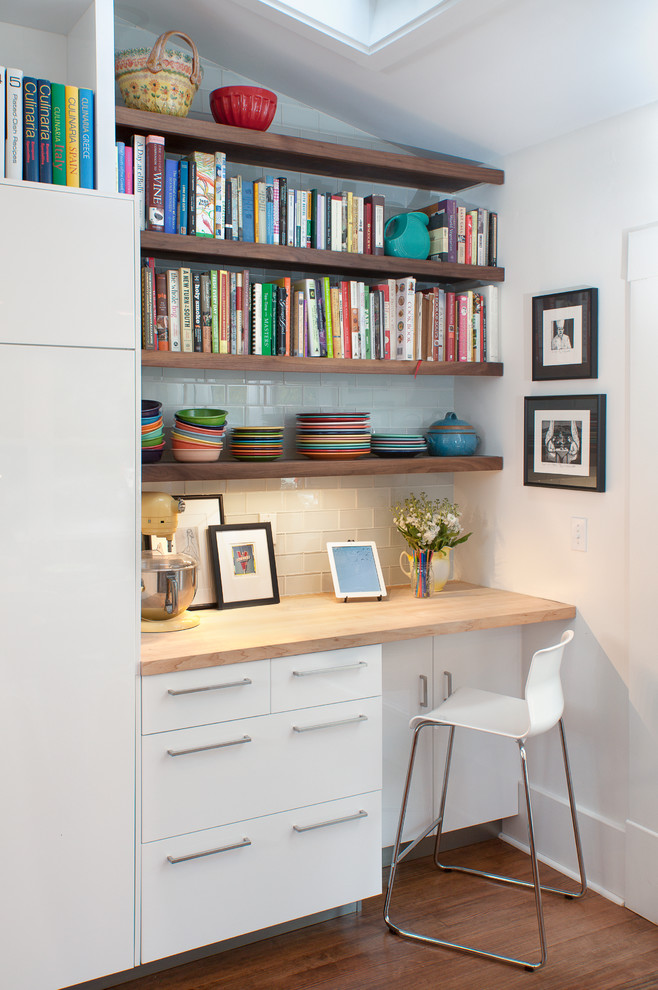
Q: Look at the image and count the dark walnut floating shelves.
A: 4